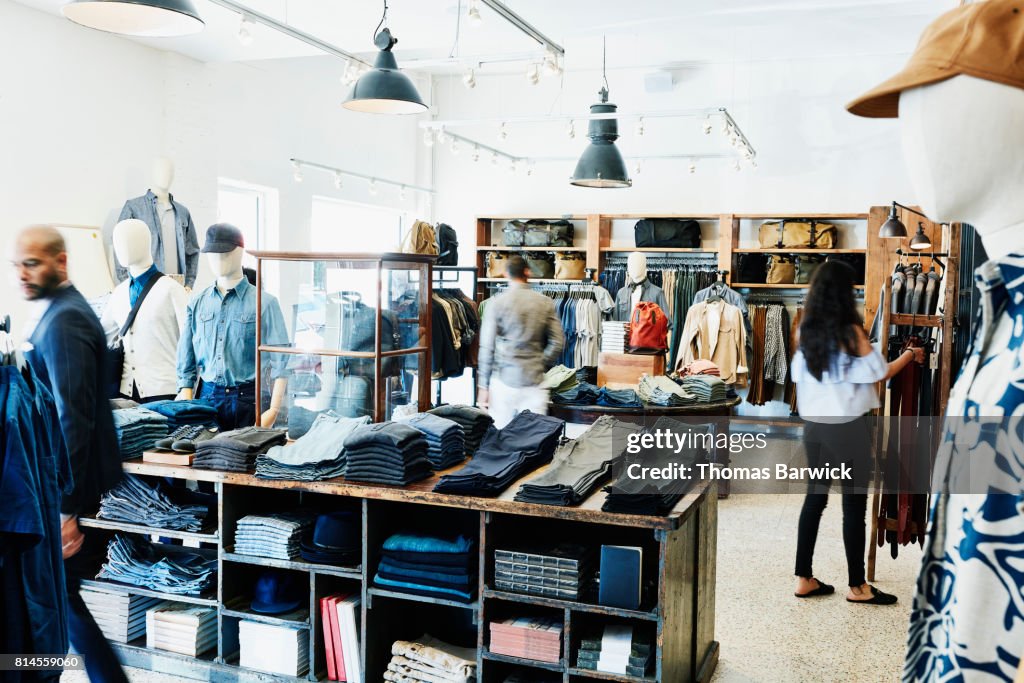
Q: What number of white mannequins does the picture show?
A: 5